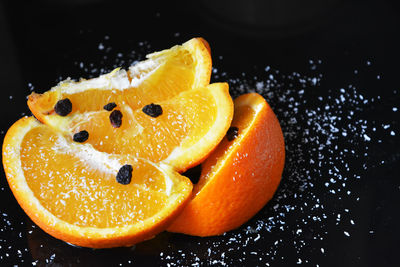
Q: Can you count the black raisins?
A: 7